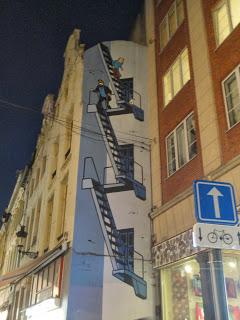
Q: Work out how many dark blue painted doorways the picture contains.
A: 3